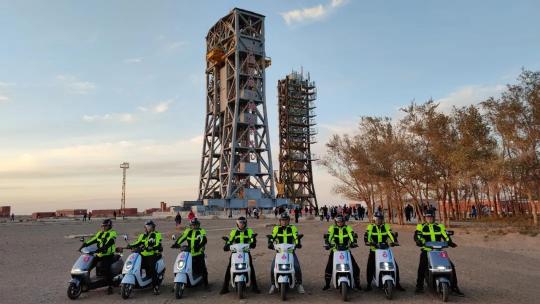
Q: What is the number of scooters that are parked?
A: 8